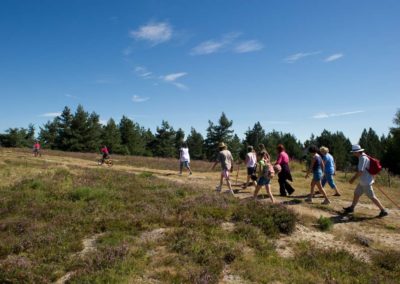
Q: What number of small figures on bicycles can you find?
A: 2